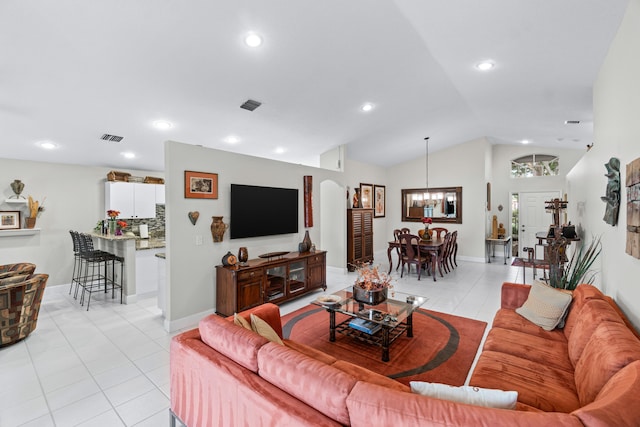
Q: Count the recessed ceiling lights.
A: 9